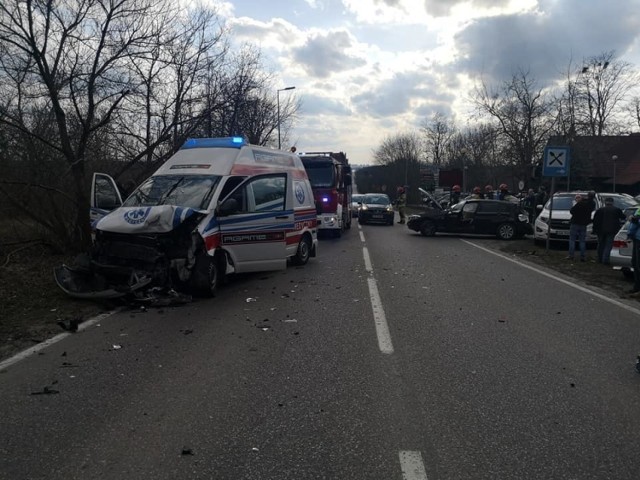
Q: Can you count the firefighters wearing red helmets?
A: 5